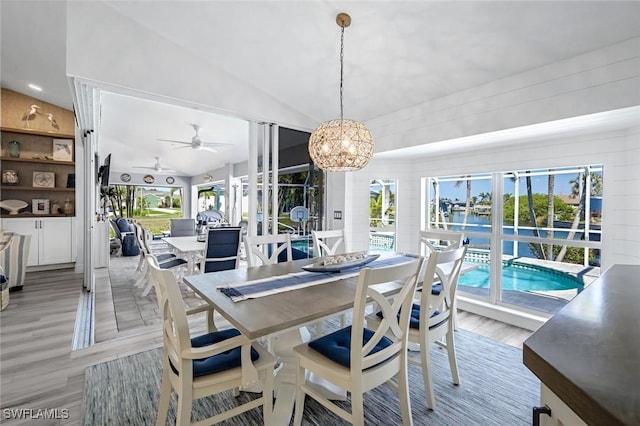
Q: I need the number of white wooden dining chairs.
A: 6